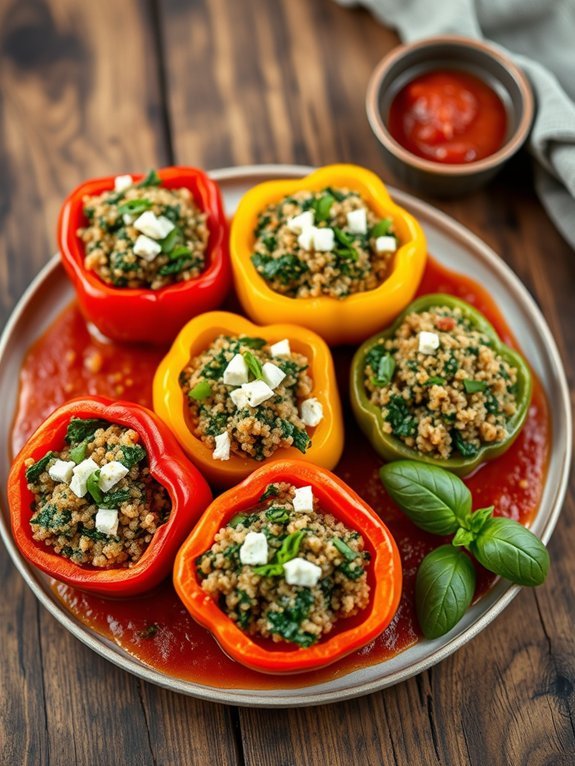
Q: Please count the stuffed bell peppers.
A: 6